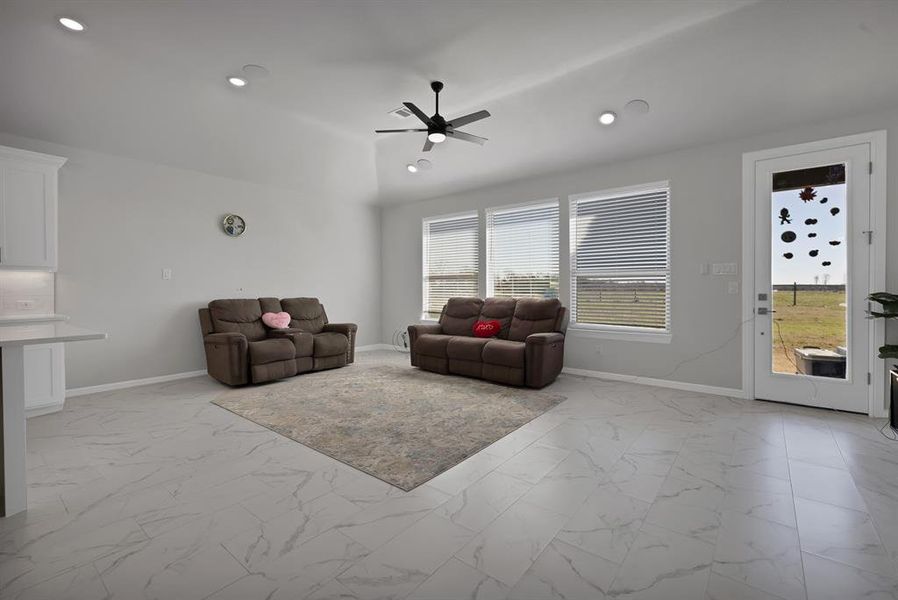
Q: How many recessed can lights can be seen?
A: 4